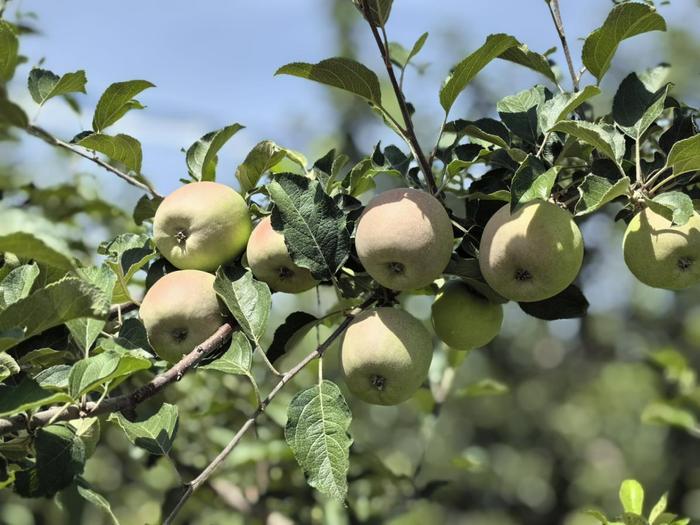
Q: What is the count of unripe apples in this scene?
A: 8